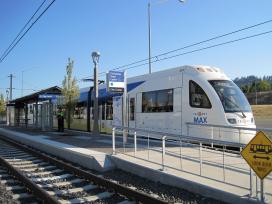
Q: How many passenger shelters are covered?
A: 1